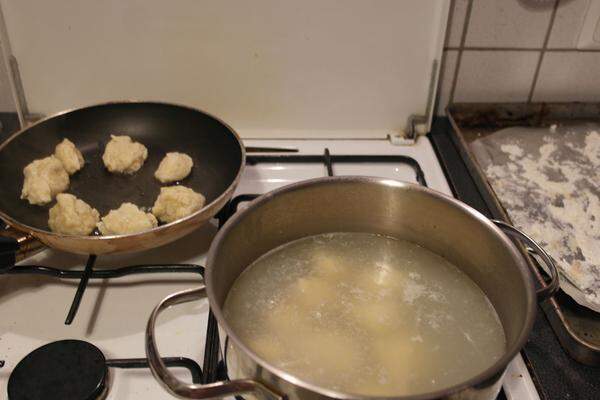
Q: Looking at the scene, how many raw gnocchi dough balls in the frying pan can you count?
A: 7